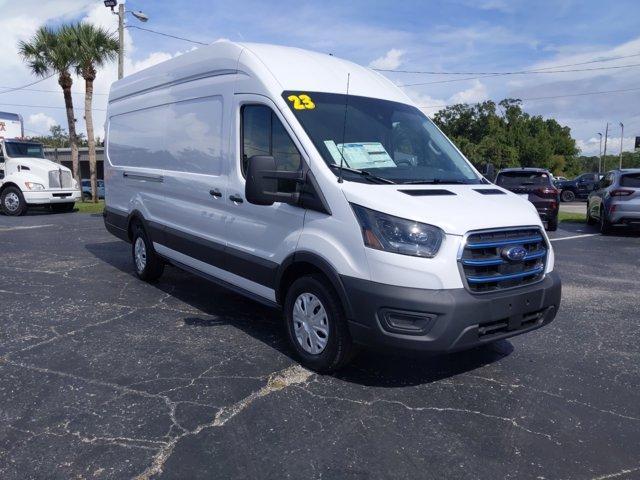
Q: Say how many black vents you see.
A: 2